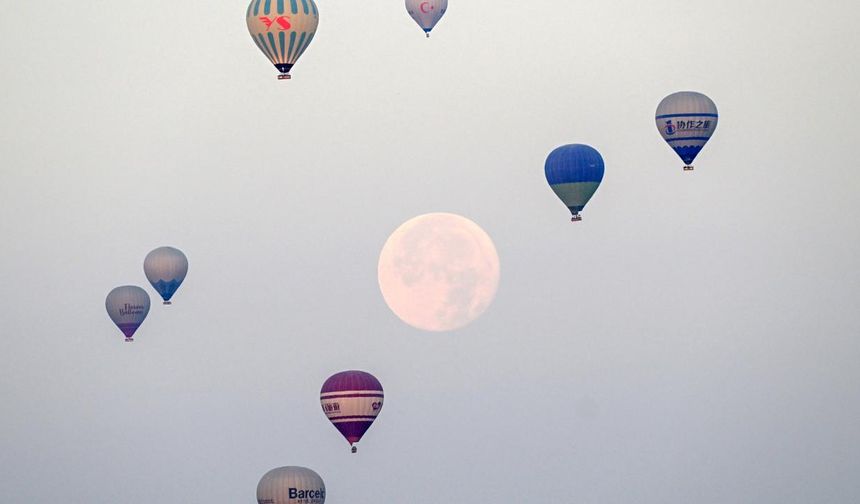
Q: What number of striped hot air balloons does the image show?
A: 3